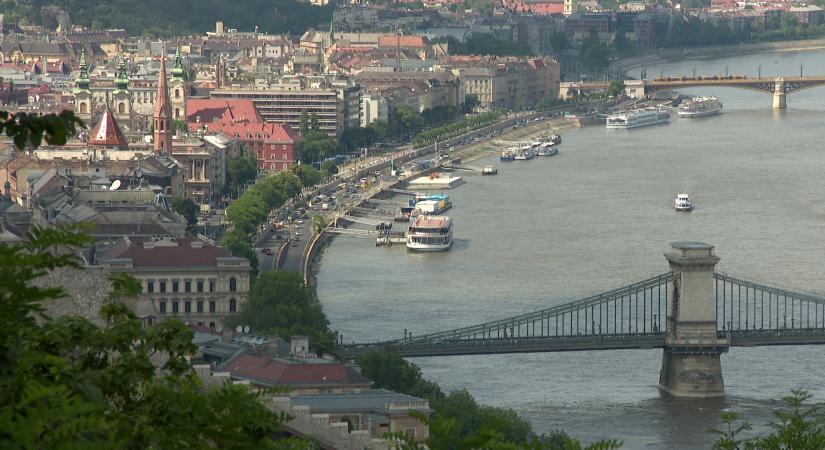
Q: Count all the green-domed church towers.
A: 3